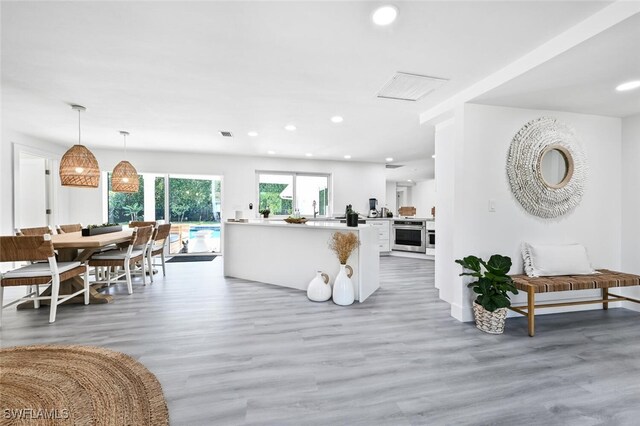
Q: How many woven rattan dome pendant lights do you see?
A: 2